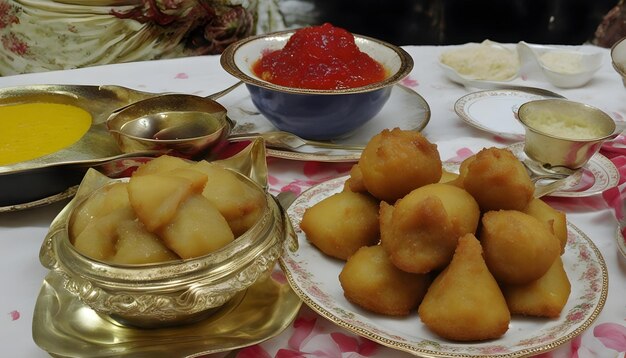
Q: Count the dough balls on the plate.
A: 11